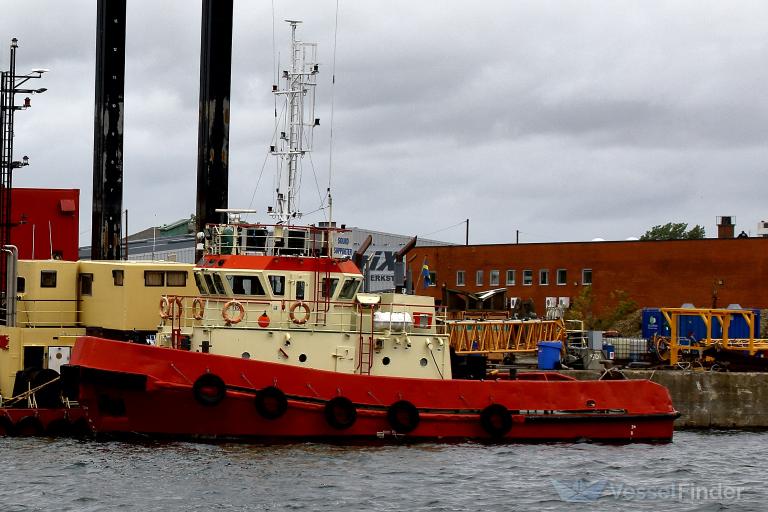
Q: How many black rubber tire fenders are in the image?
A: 5